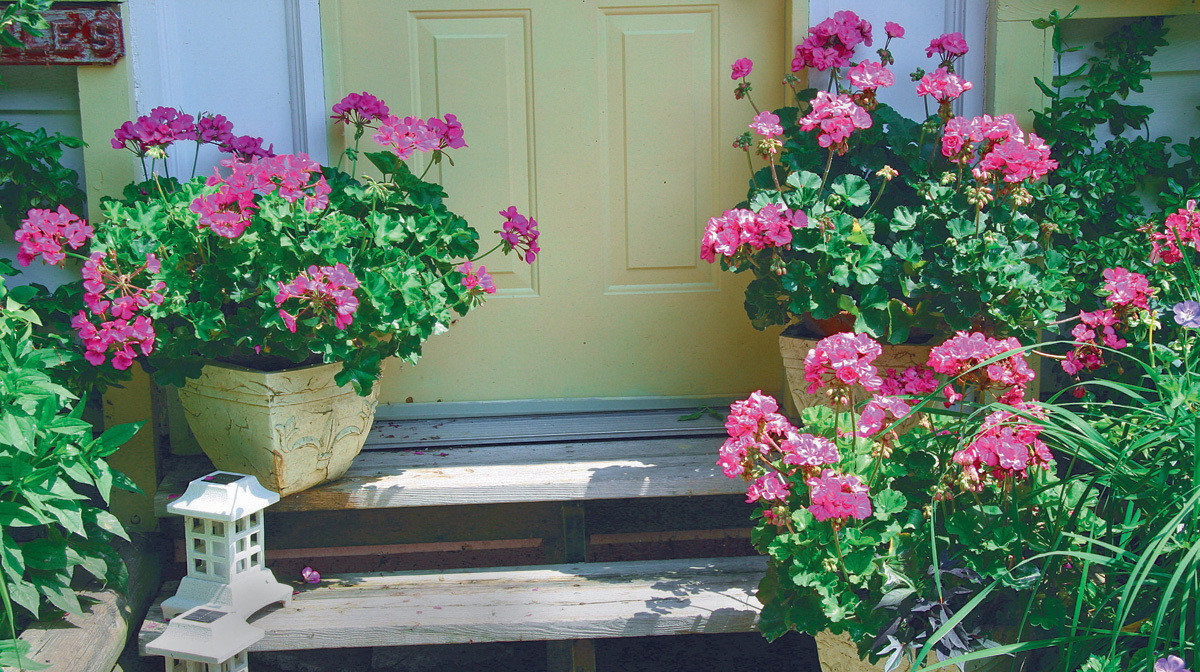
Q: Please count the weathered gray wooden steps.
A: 2